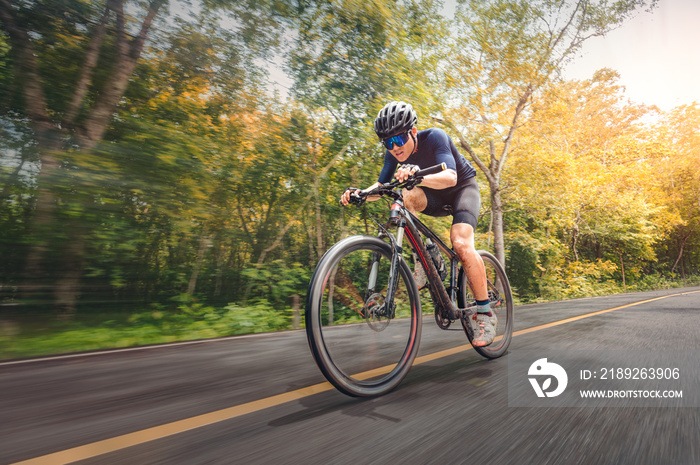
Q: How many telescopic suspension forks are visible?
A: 1